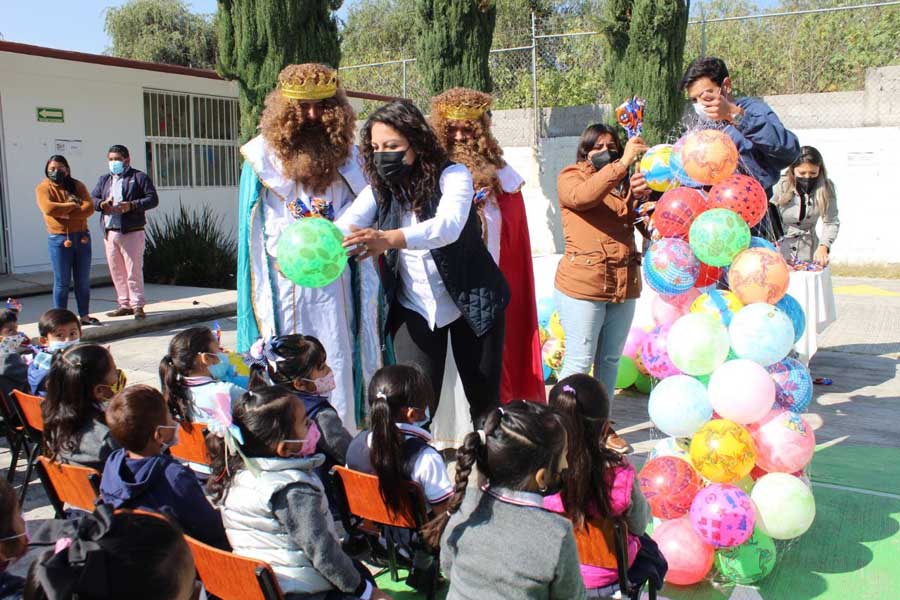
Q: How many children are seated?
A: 12